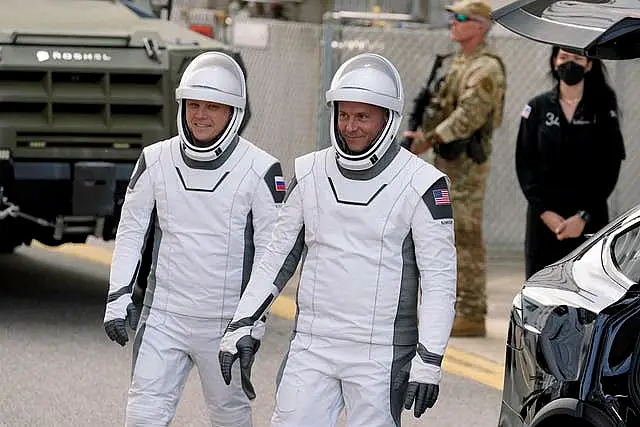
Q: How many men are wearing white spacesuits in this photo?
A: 2